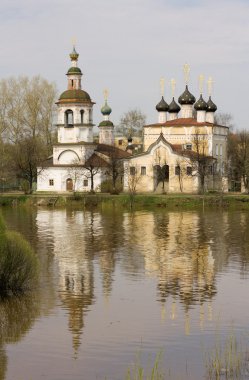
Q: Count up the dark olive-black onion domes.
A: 5